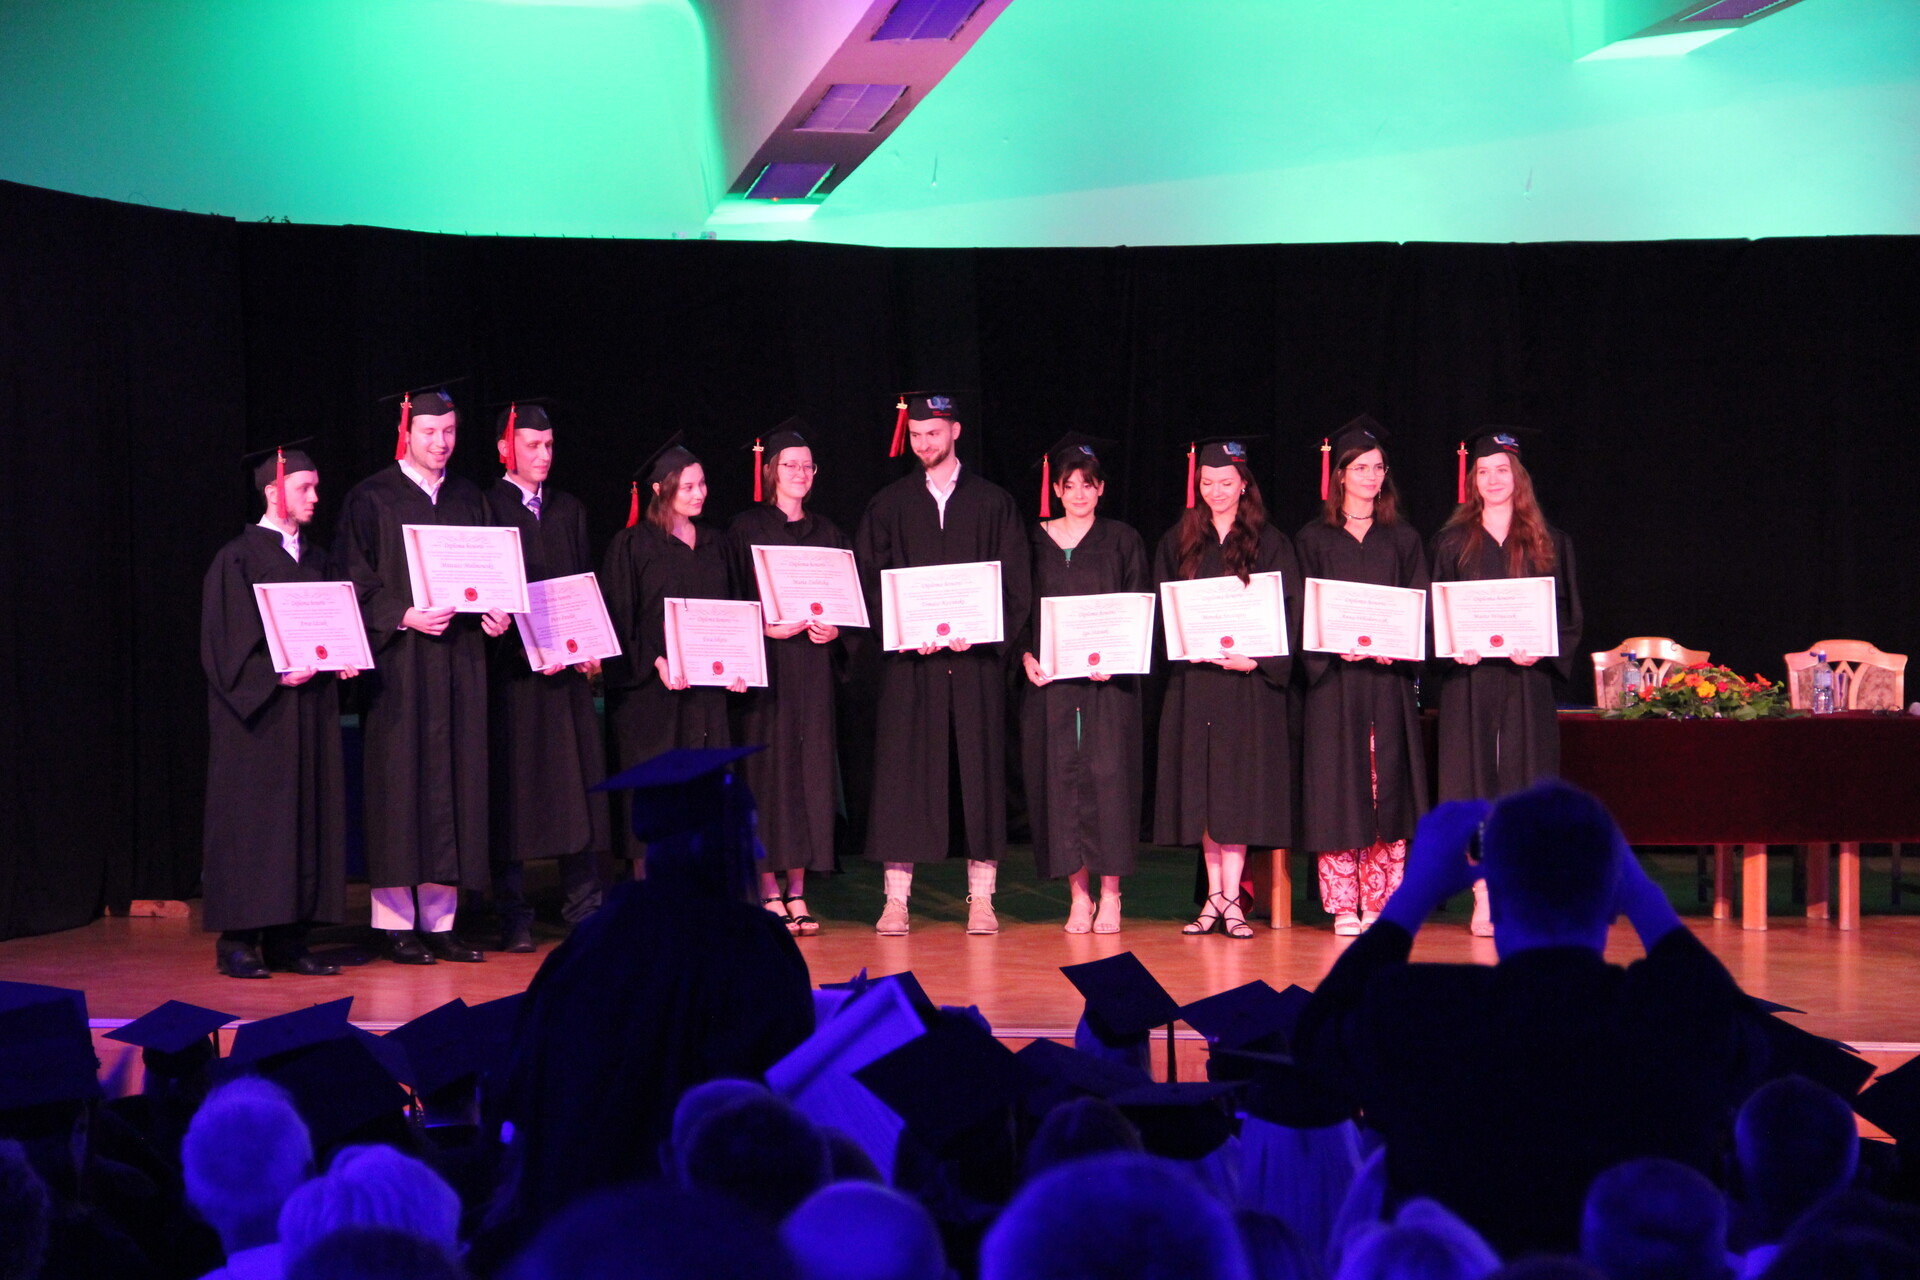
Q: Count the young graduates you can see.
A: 10